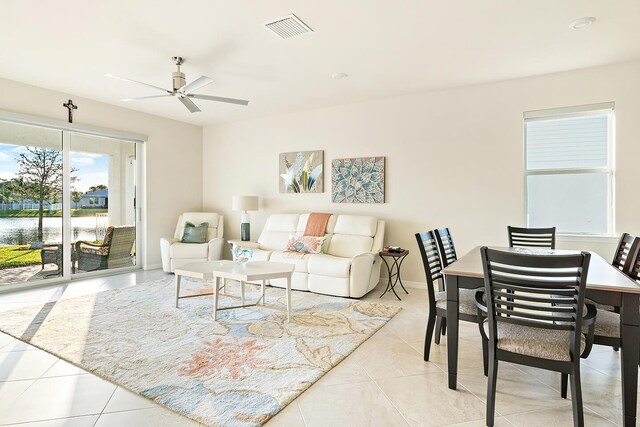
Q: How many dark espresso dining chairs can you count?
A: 6